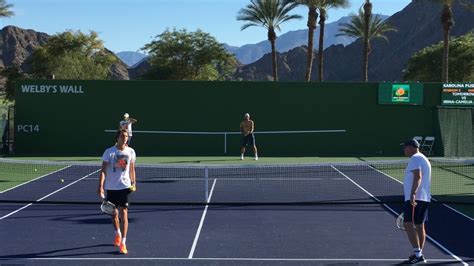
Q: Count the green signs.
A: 2